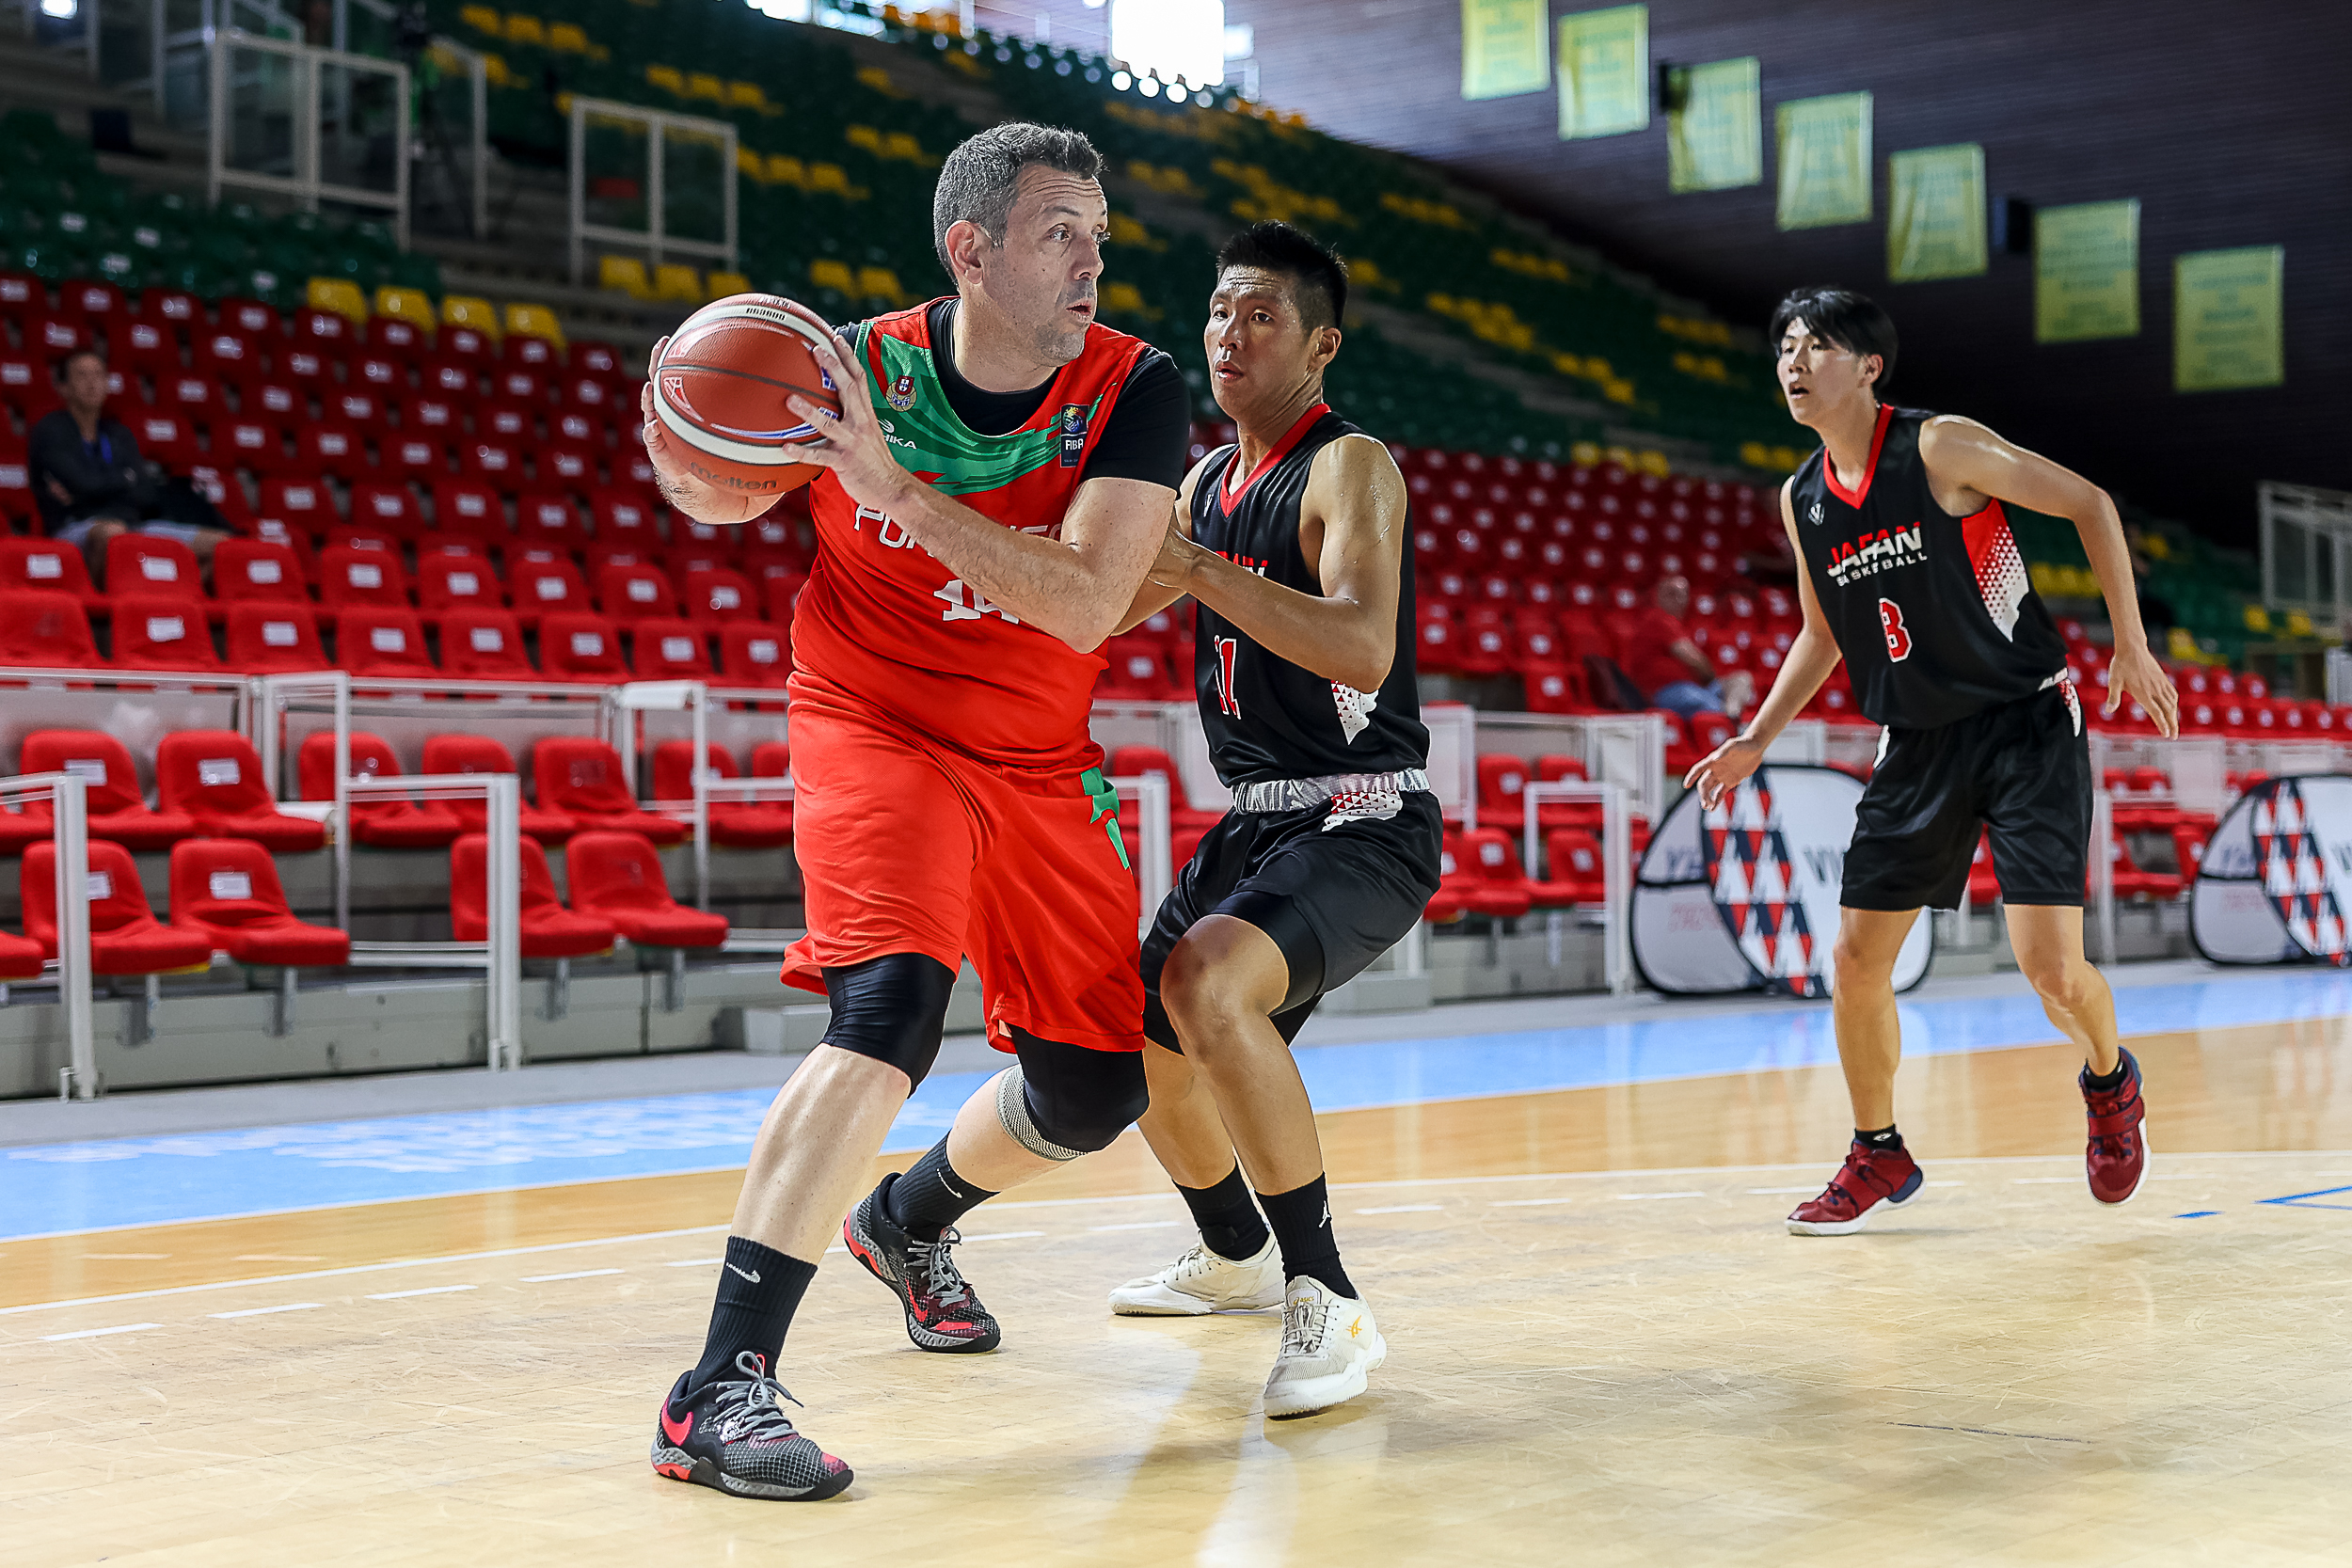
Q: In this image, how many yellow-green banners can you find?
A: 7